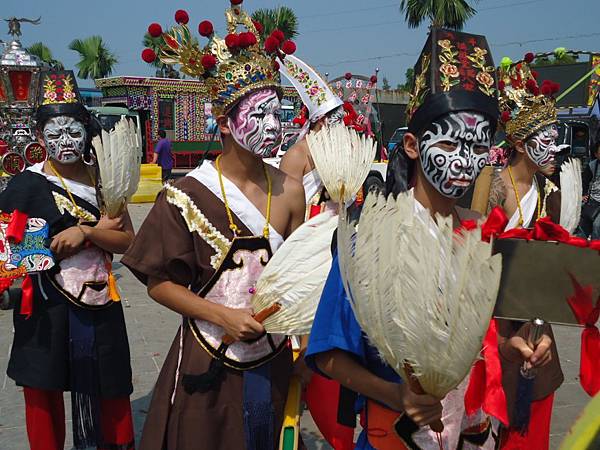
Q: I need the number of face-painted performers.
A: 5